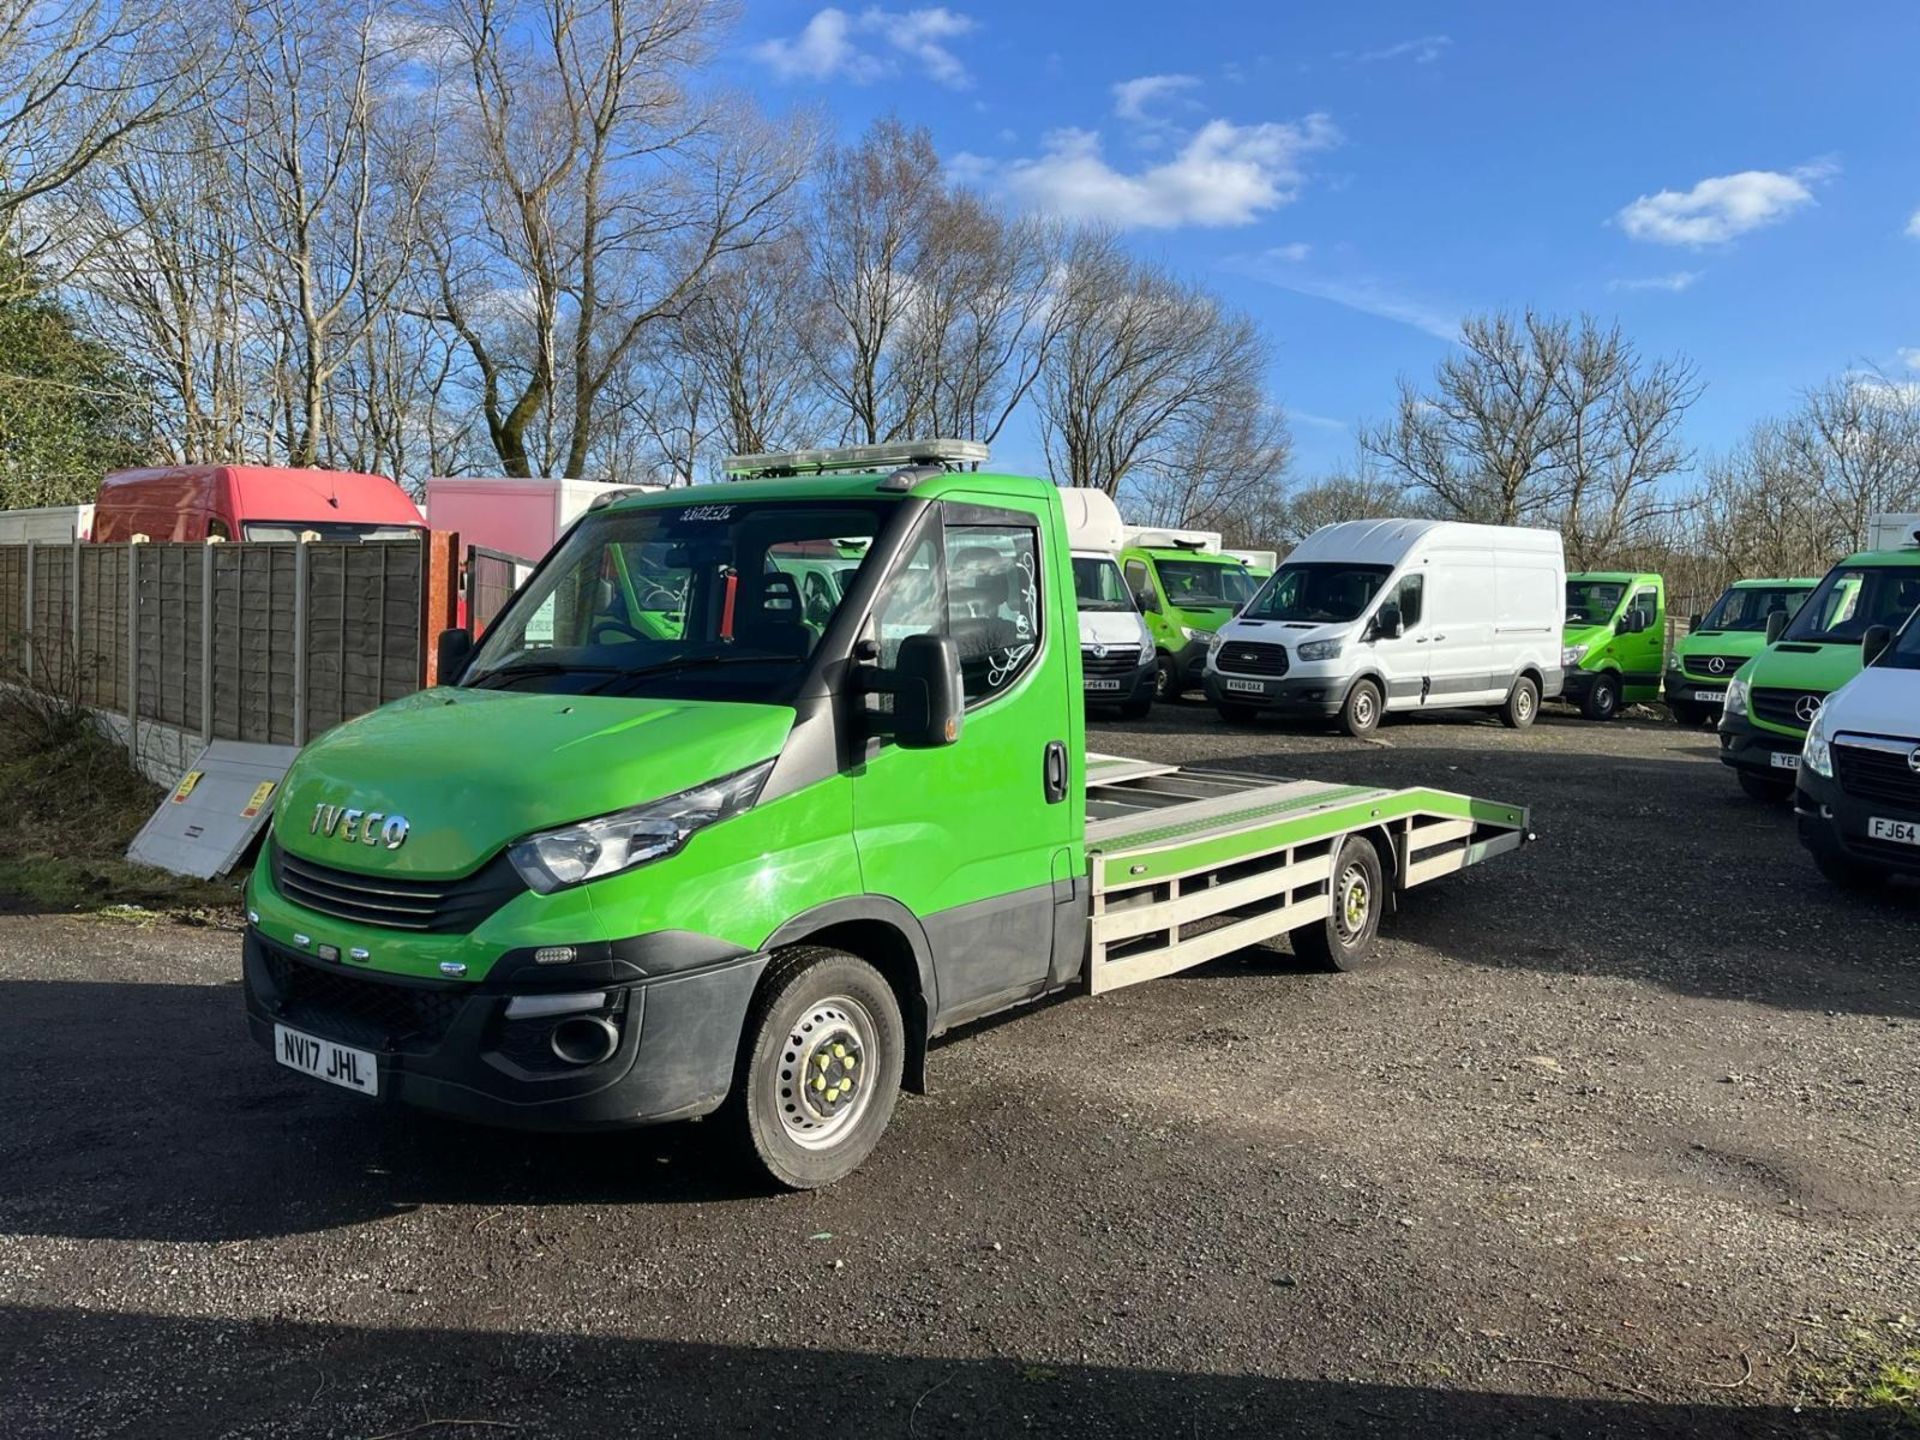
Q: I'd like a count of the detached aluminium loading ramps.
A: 1